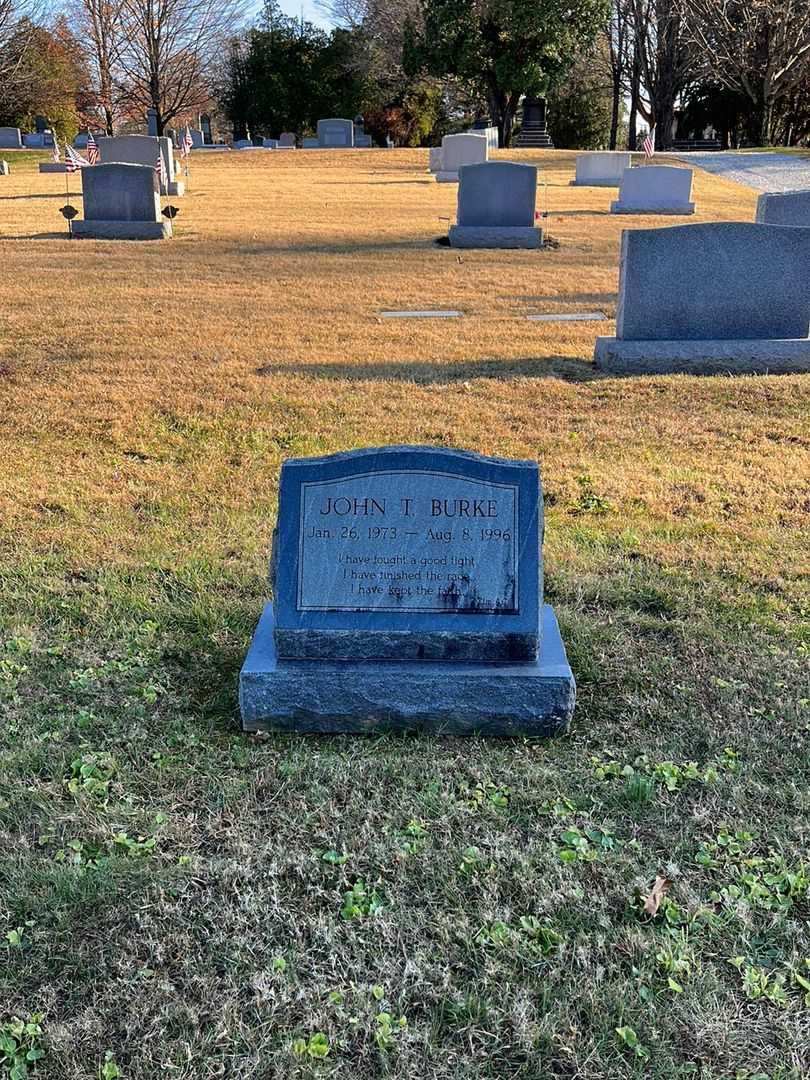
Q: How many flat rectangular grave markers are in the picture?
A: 2